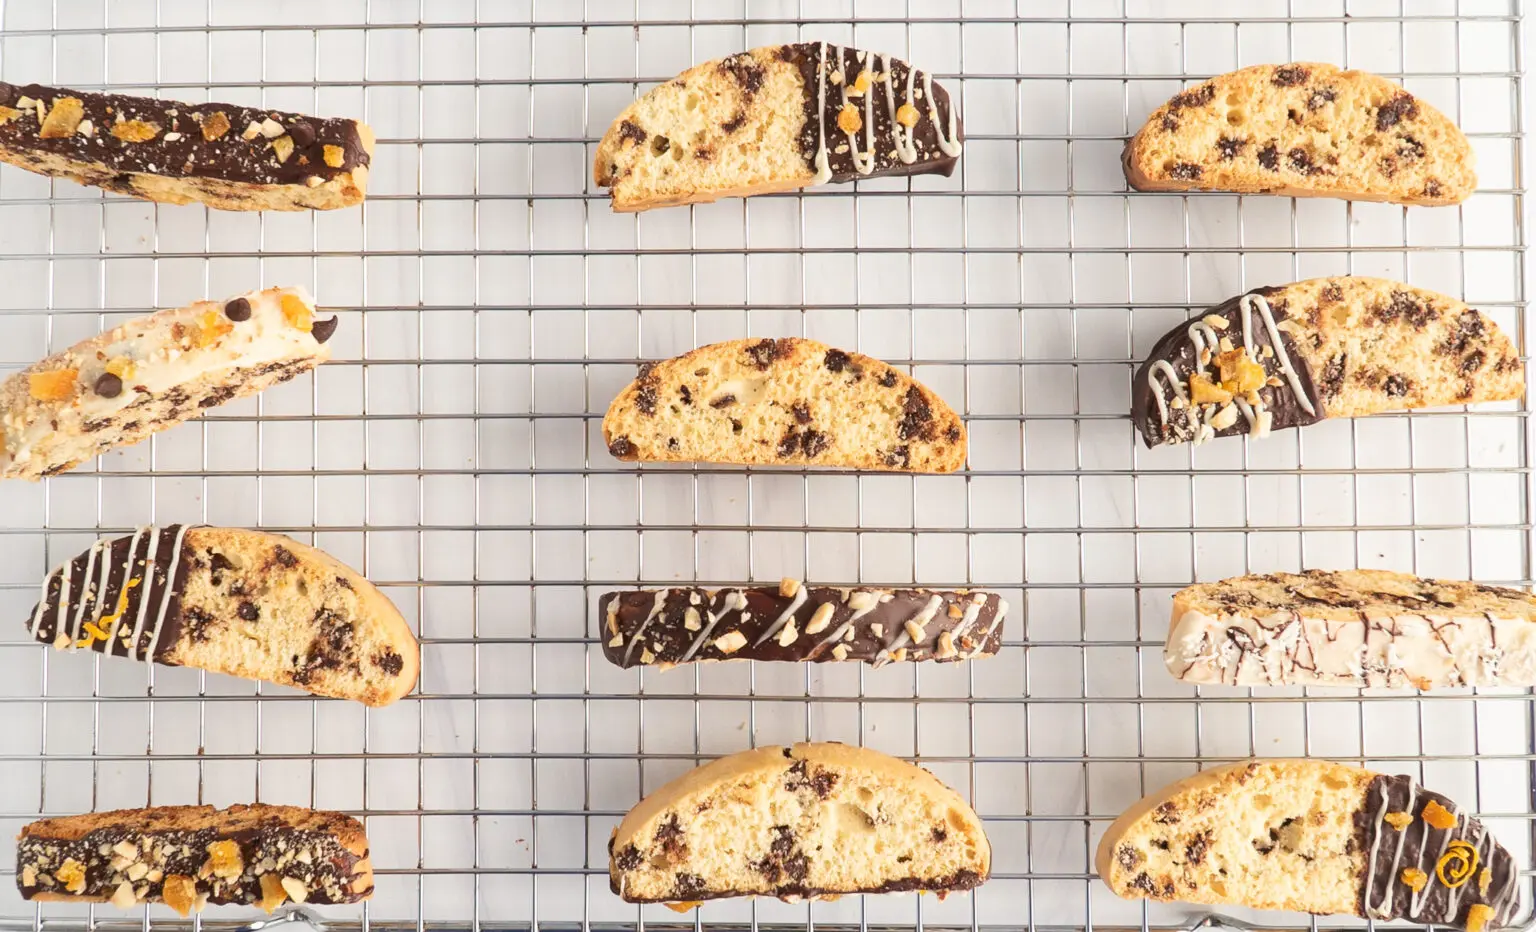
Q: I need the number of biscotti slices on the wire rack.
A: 12